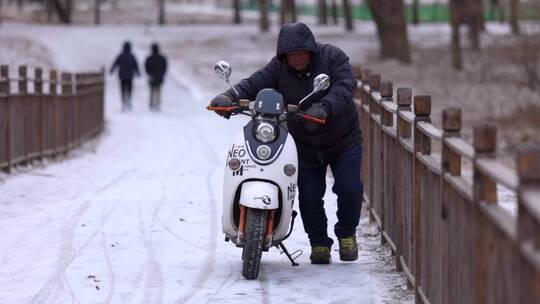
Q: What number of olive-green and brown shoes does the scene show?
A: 2